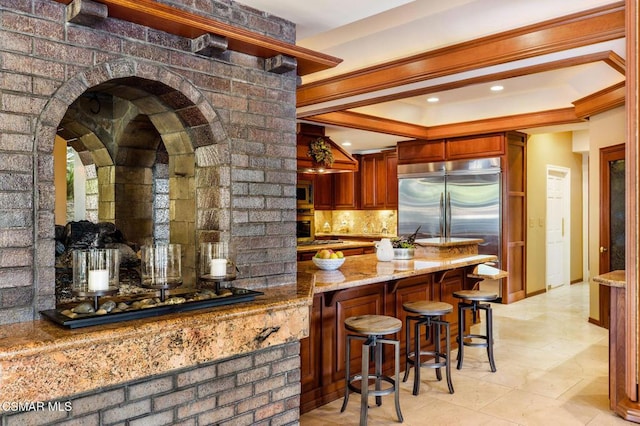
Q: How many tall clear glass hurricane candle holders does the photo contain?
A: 3